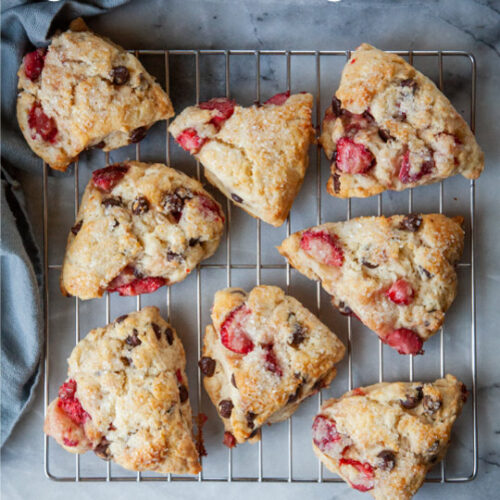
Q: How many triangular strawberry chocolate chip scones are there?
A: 8